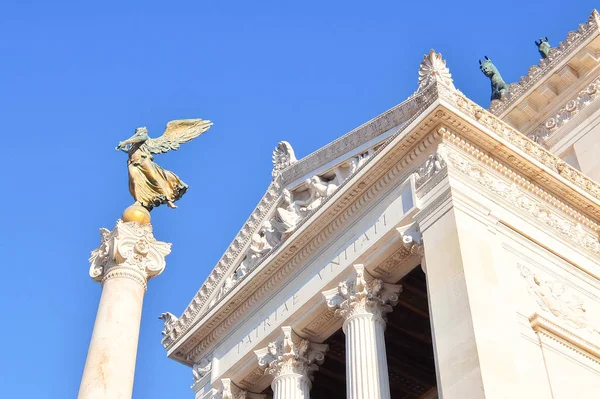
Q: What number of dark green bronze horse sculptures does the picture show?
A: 2